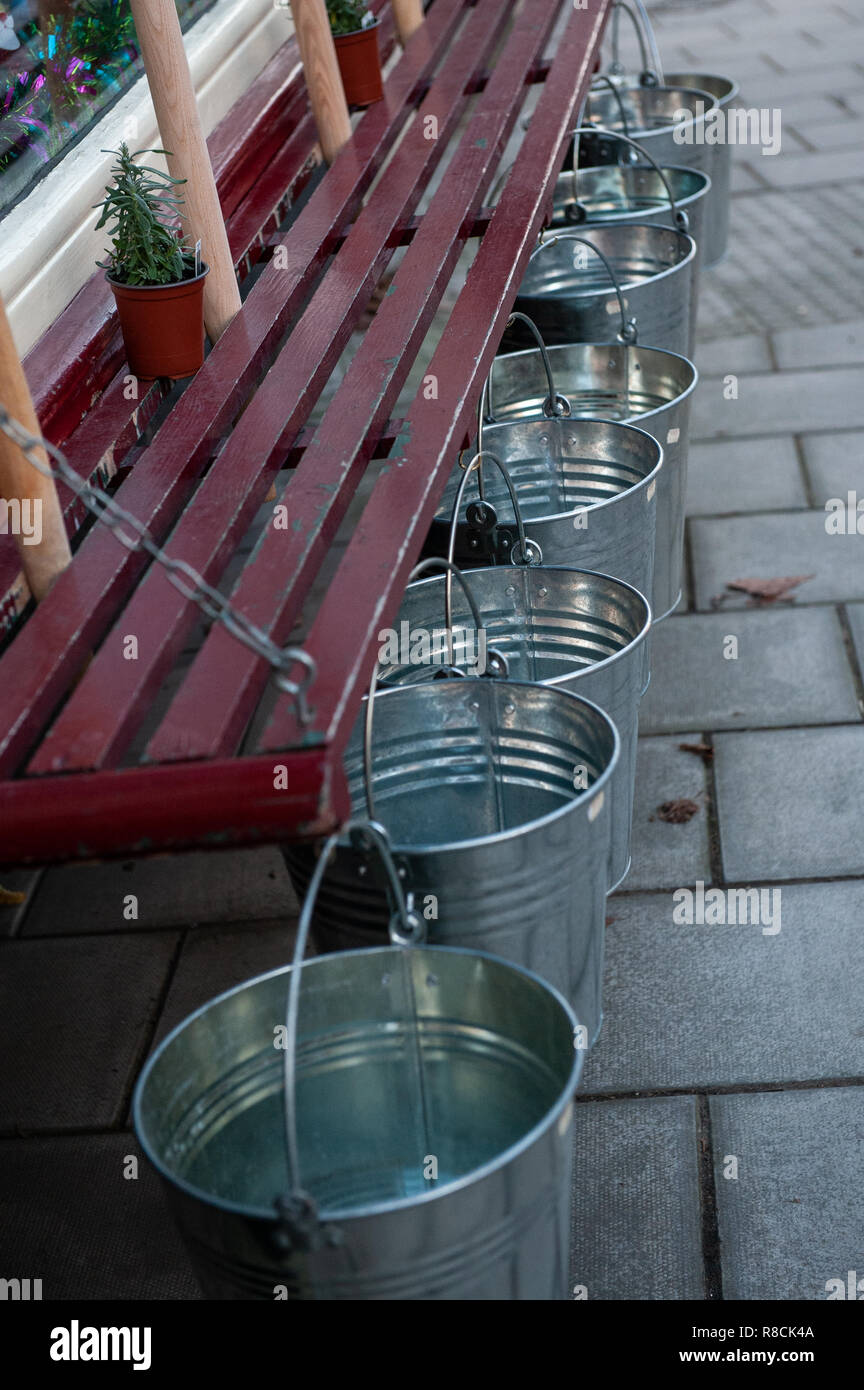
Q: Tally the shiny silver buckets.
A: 9